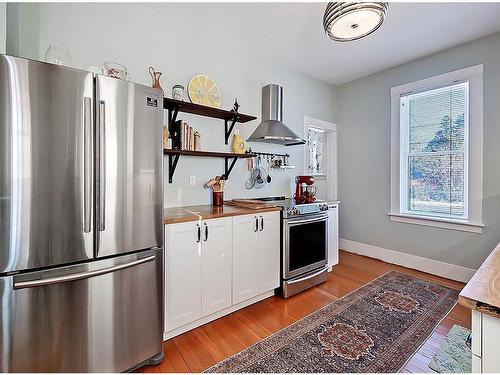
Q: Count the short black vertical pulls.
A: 4